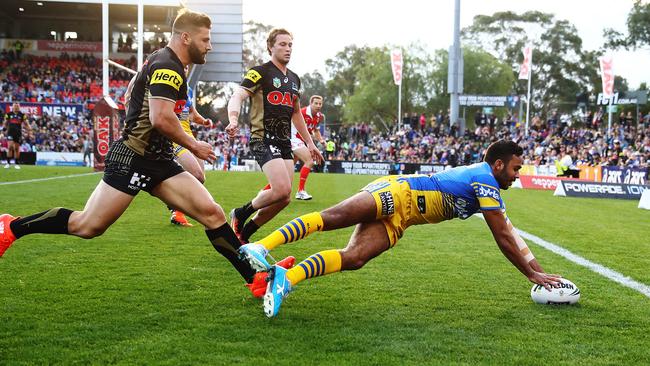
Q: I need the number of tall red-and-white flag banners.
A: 3